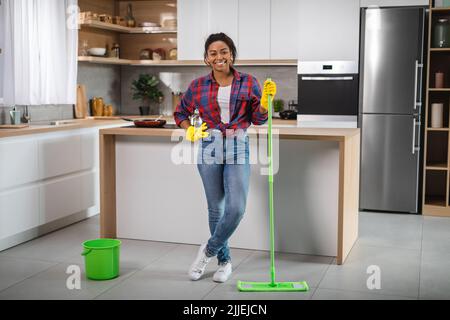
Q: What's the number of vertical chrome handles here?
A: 2